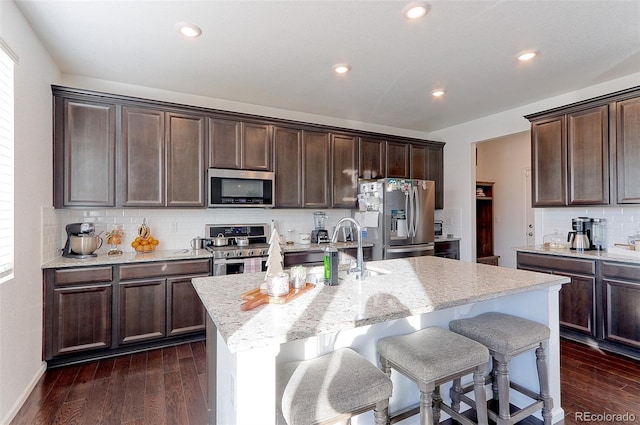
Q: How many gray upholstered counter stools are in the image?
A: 3